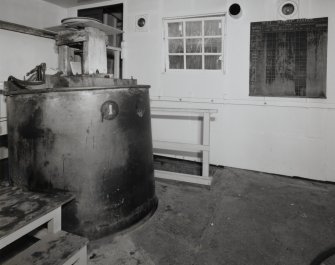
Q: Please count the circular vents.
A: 3